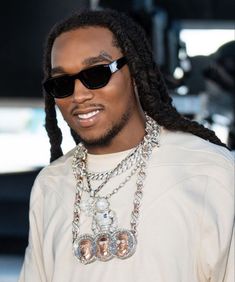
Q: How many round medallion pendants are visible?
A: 3